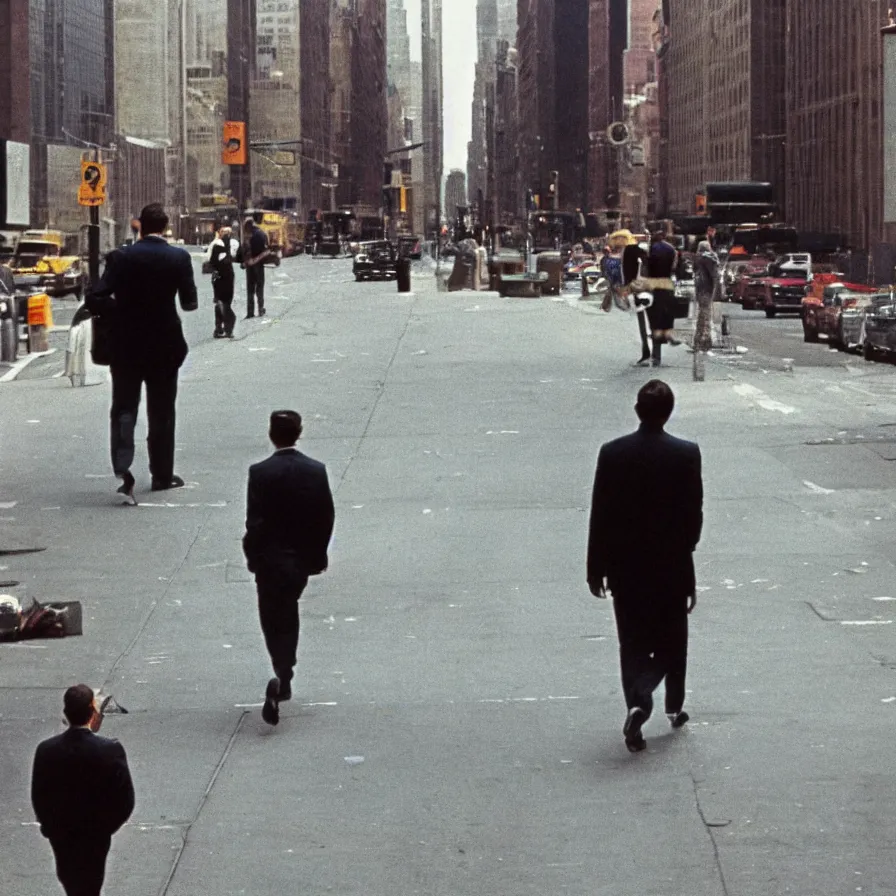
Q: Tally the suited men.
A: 4